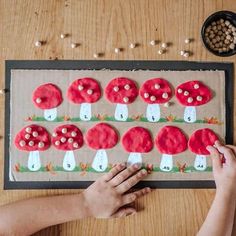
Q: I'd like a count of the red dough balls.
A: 11